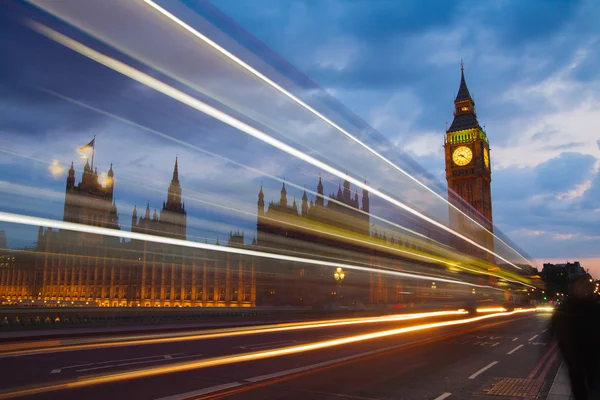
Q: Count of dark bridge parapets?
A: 1